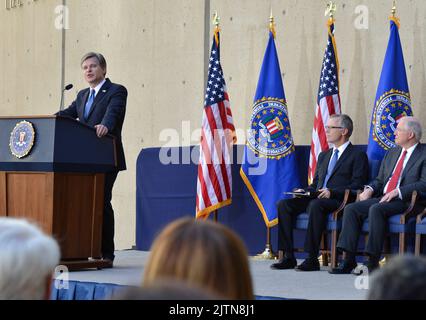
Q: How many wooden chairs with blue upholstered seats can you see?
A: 3